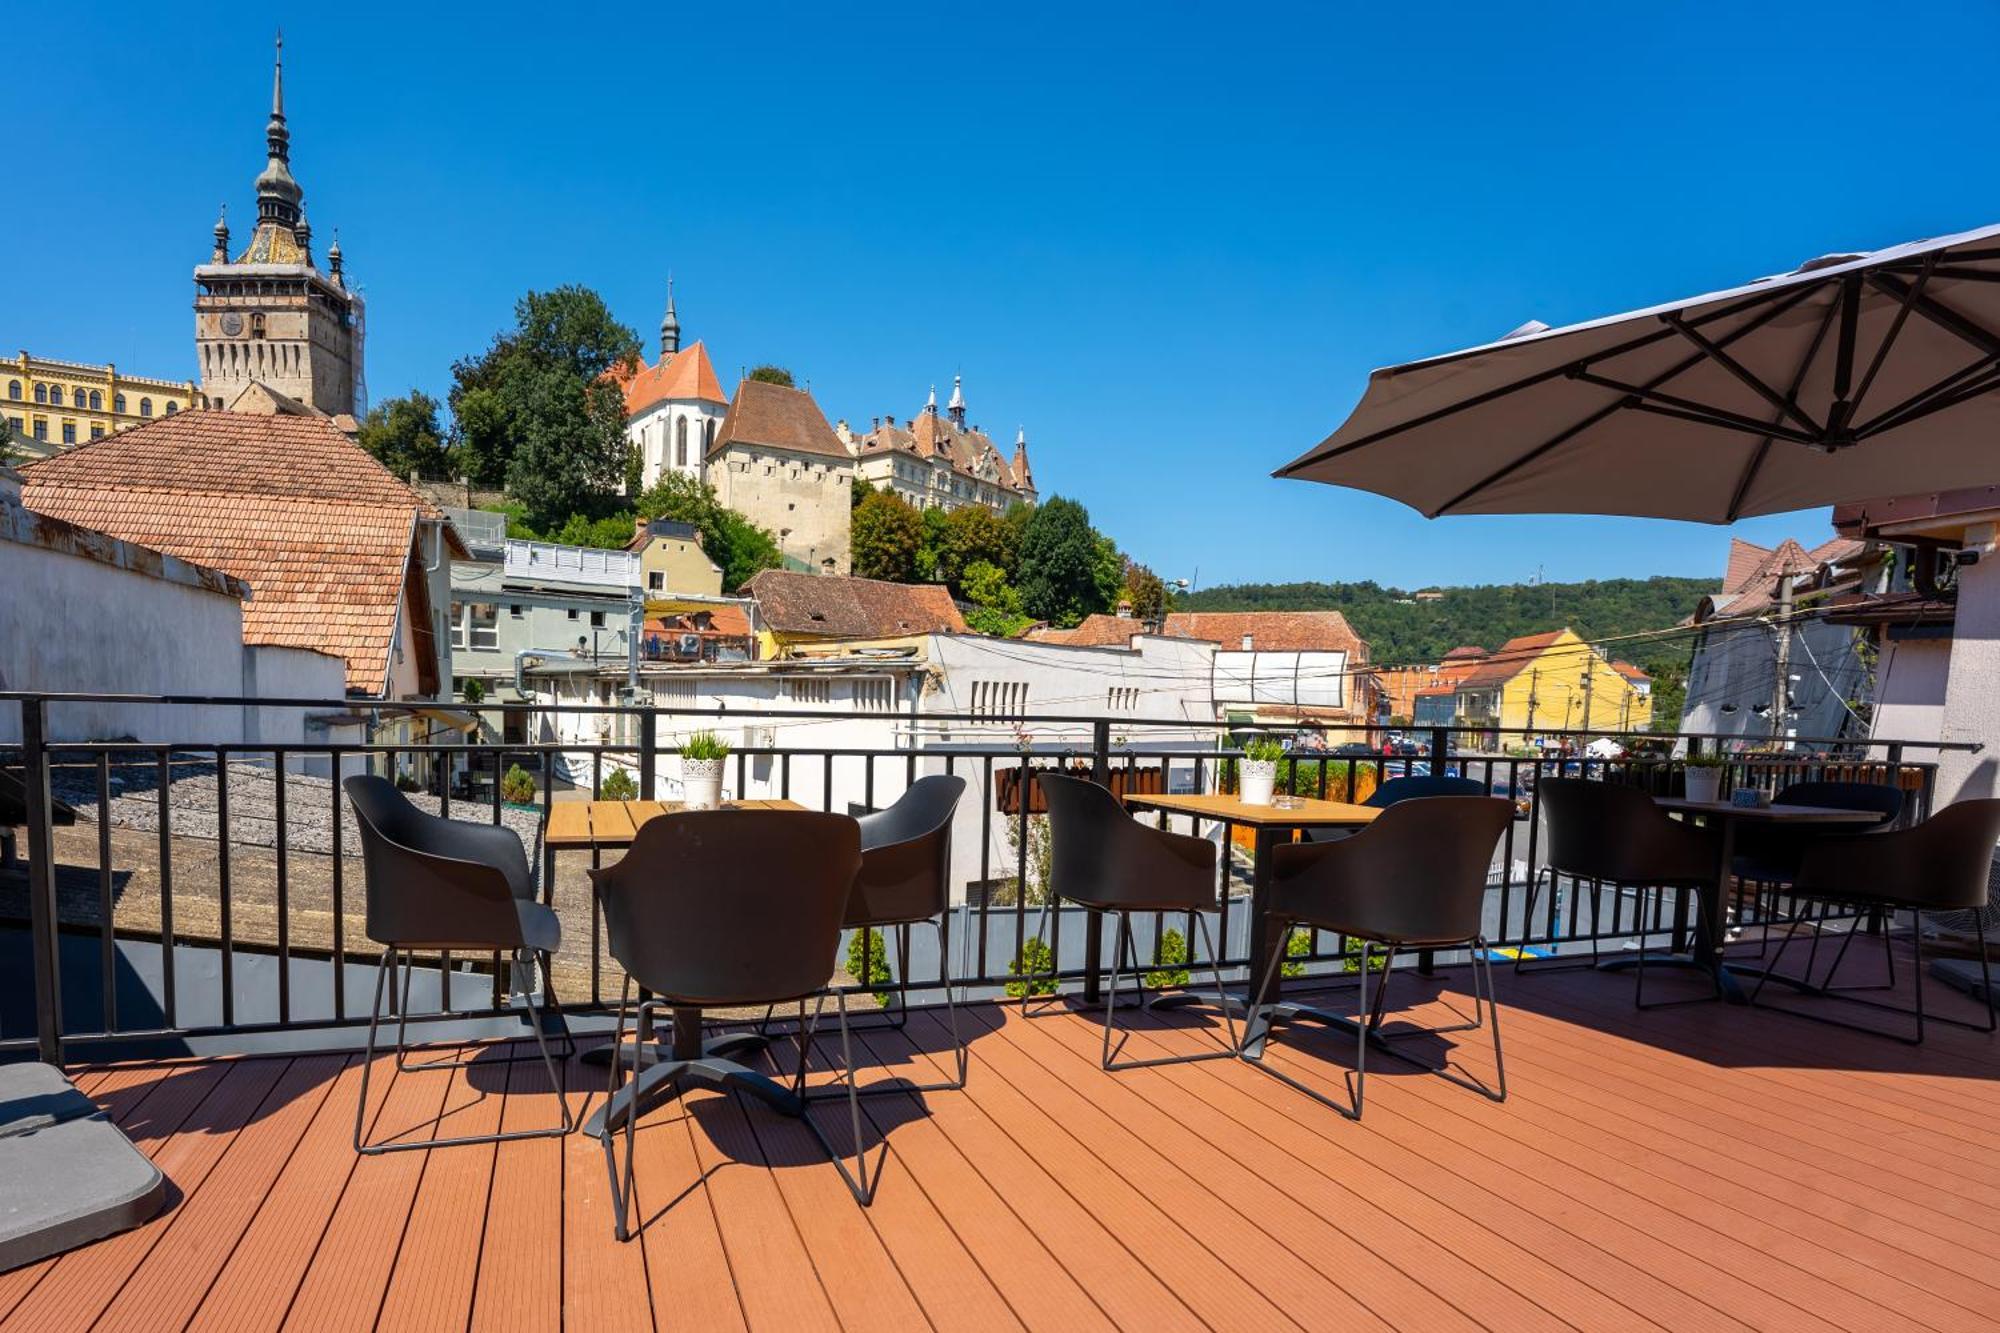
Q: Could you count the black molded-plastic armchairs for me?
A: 9